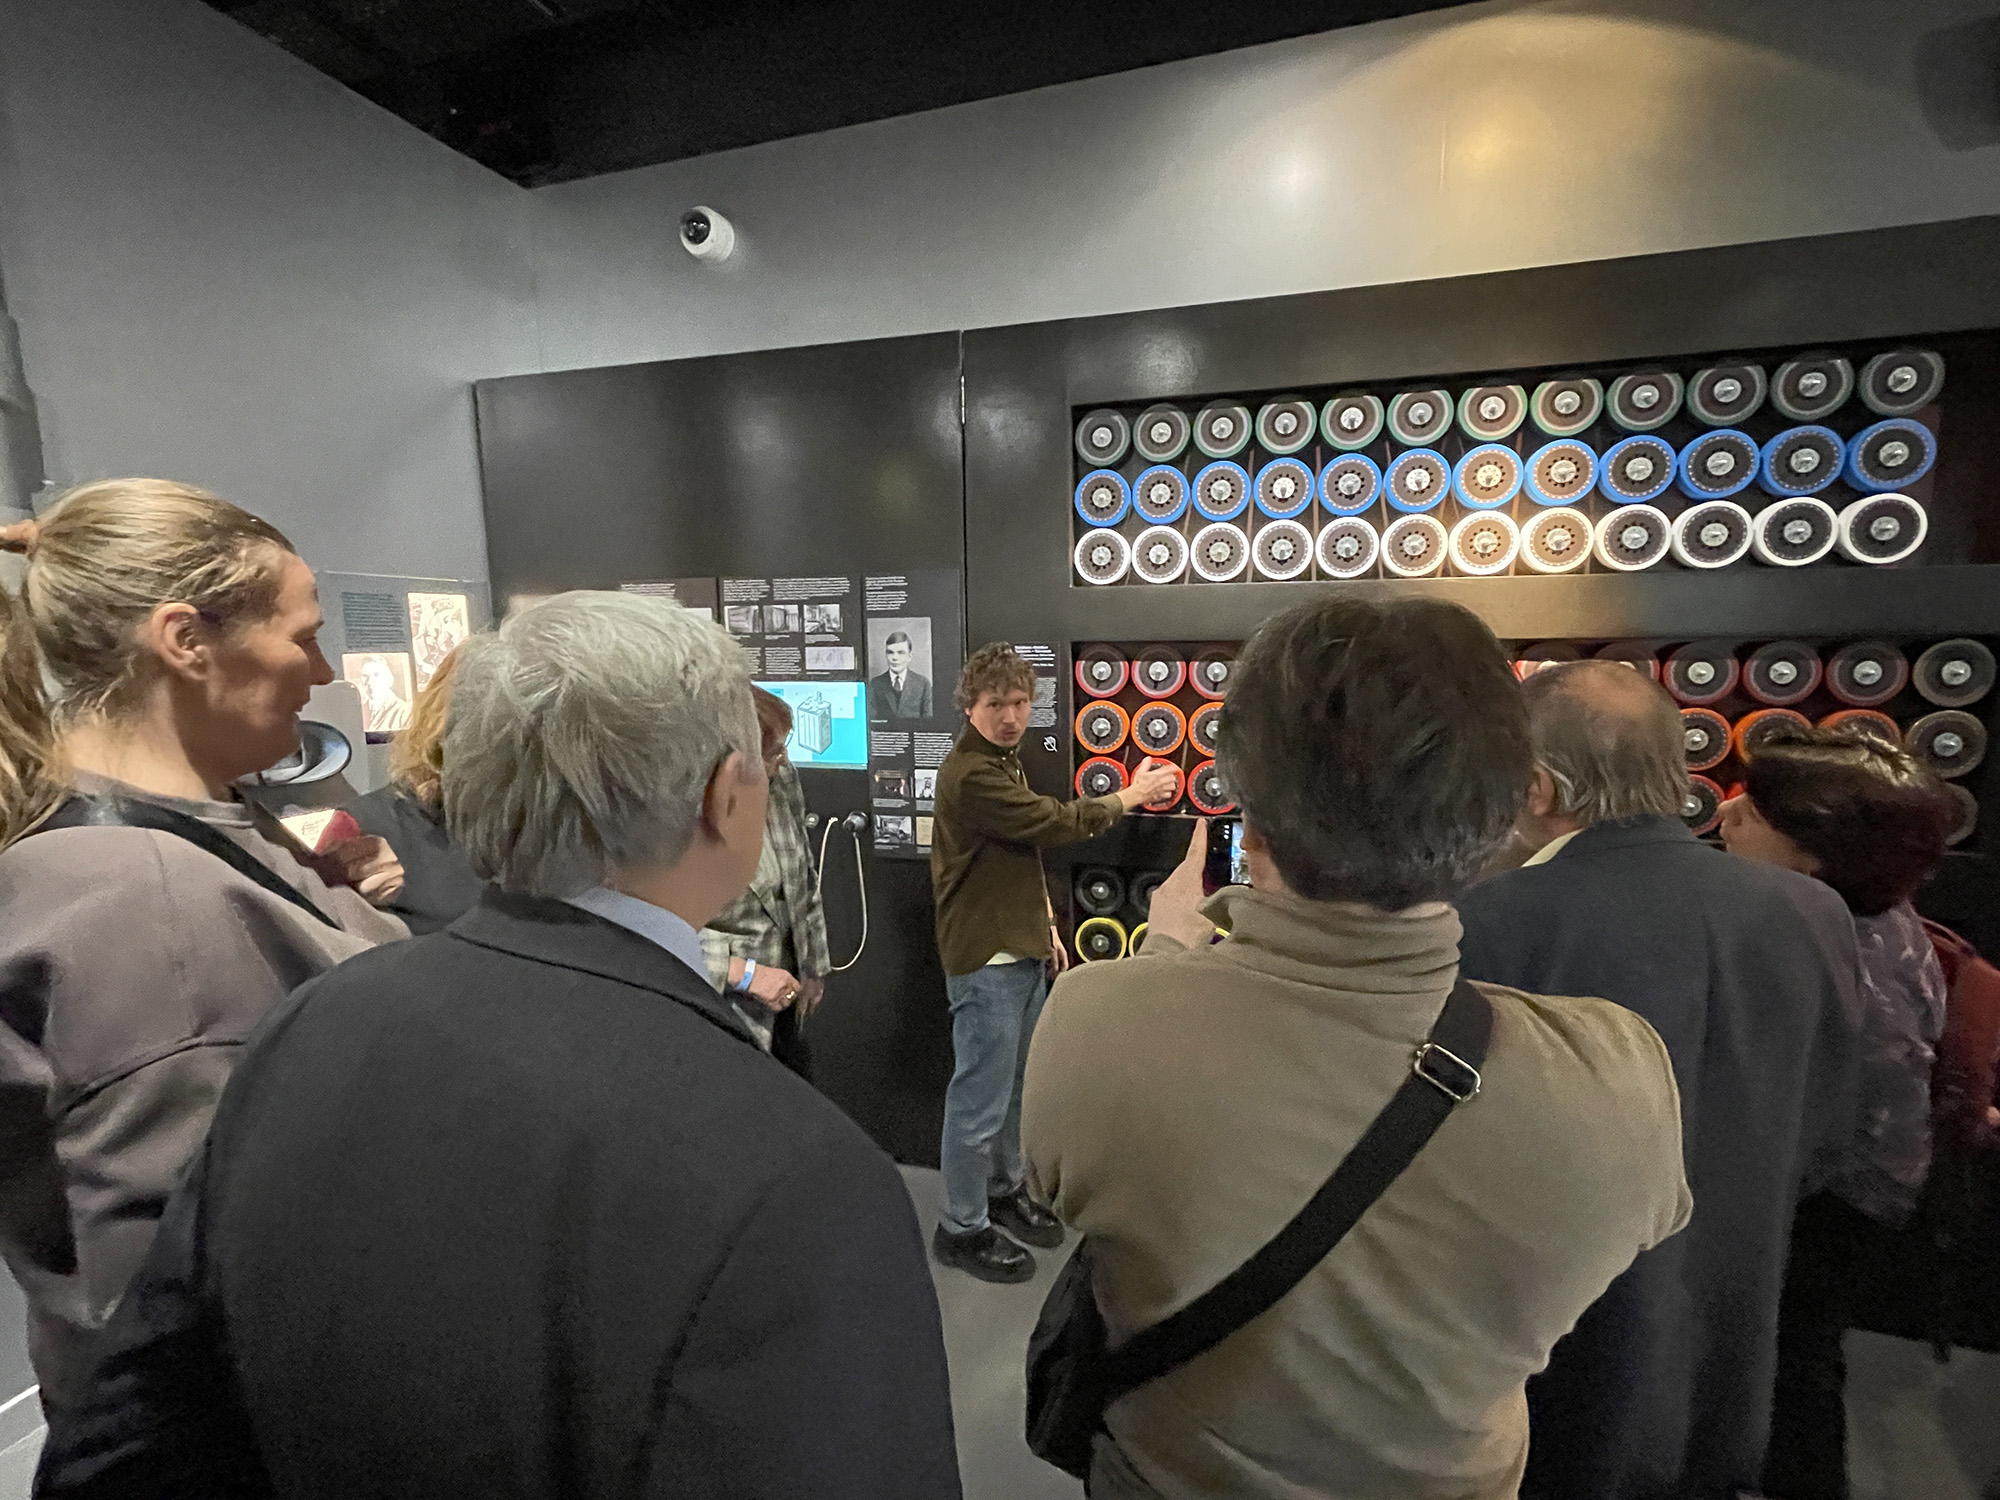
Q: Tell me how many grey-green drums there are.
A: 12